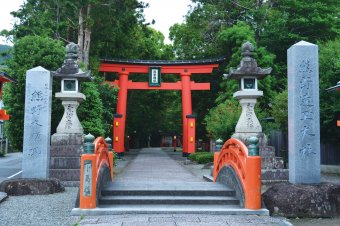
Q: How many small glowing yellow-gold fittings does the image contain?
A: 4